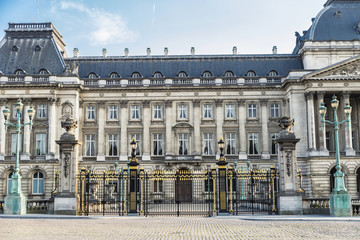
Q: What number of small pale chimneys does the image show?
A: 8